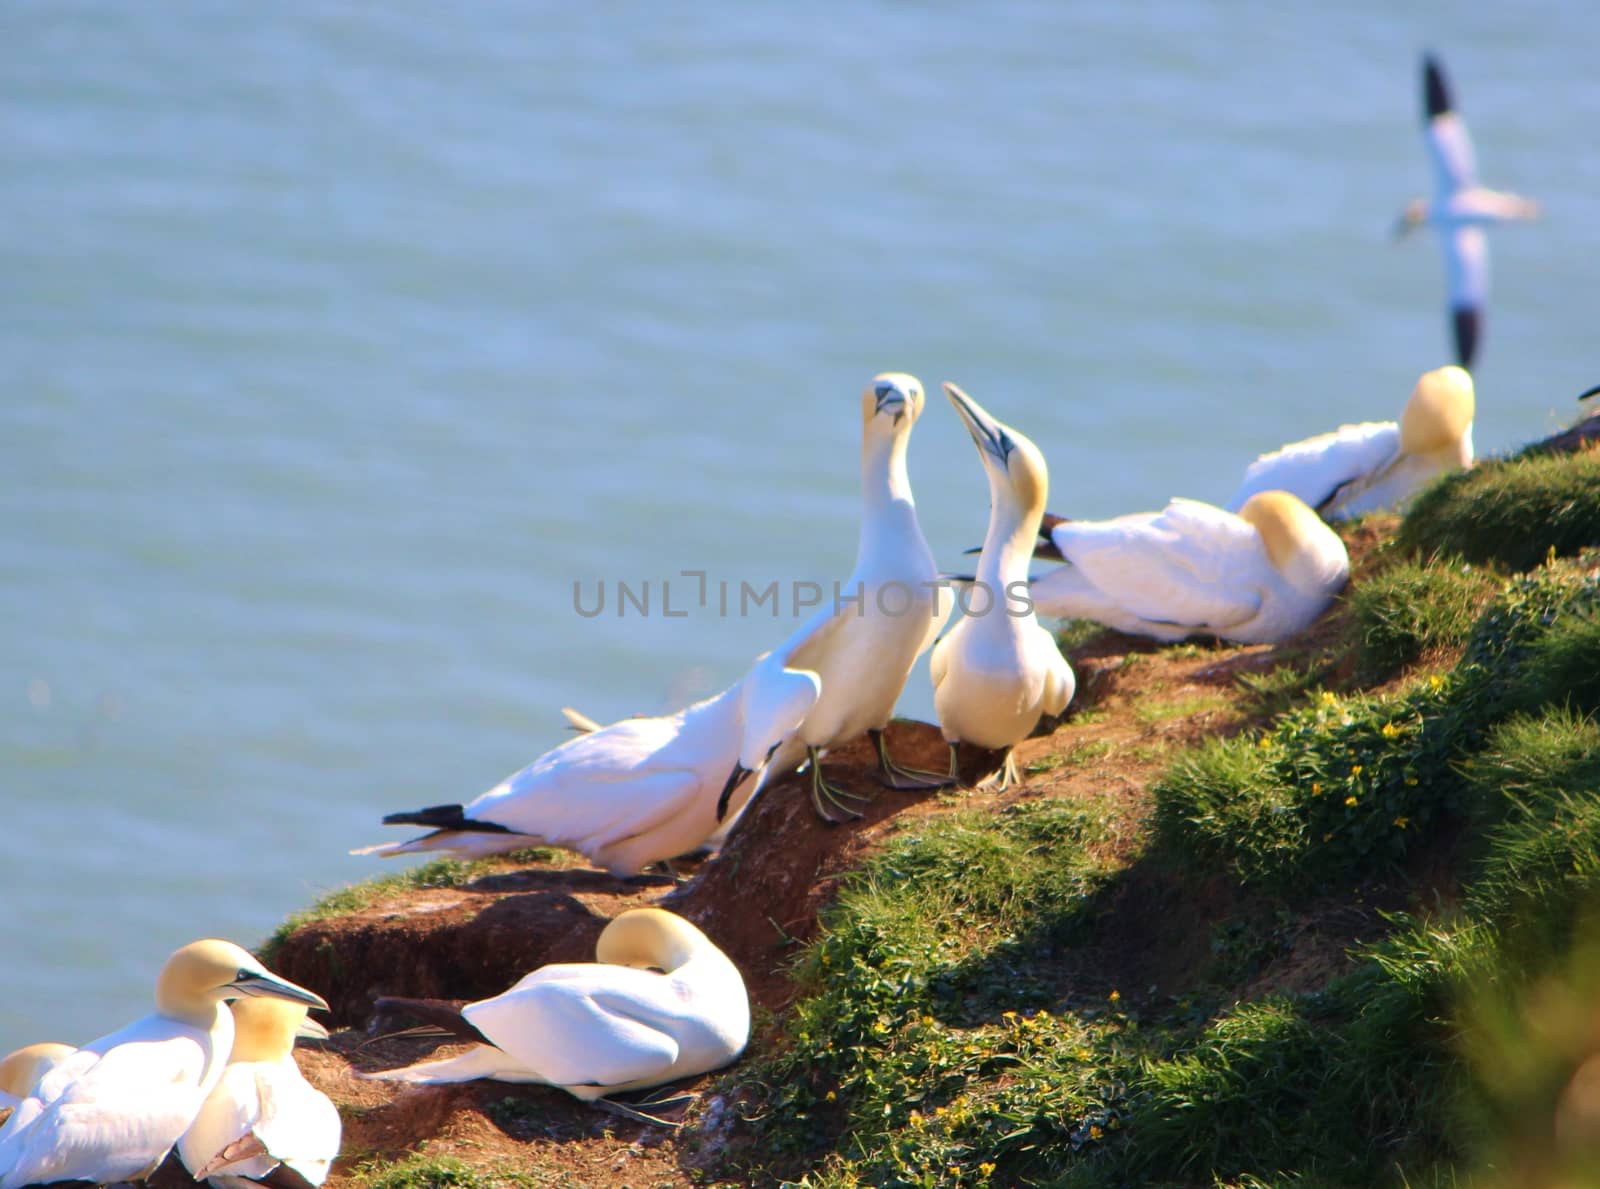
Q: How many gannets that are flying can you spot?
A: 1